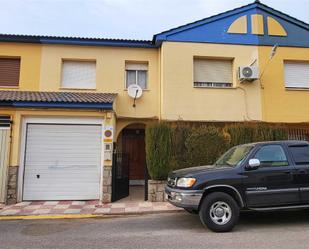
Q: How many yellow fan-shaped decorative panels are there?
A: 3